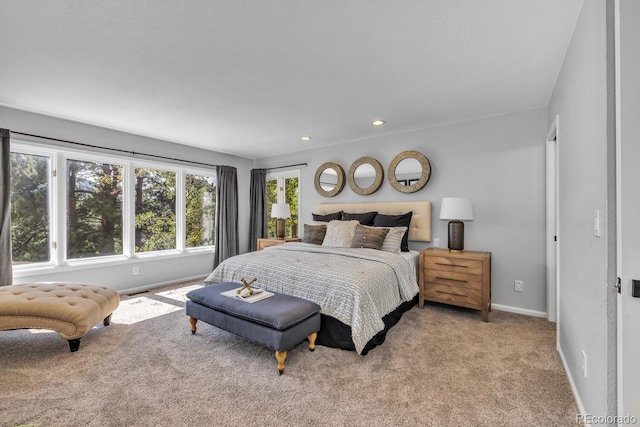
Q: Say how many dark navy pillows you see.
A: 3